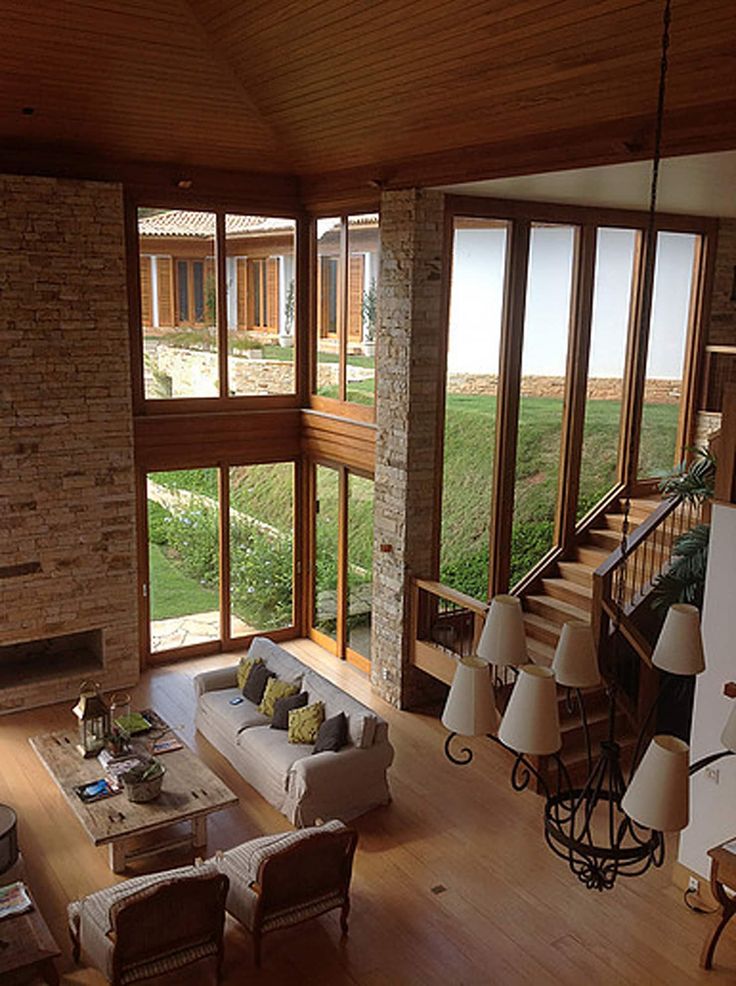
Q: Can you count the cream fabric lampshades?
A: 7